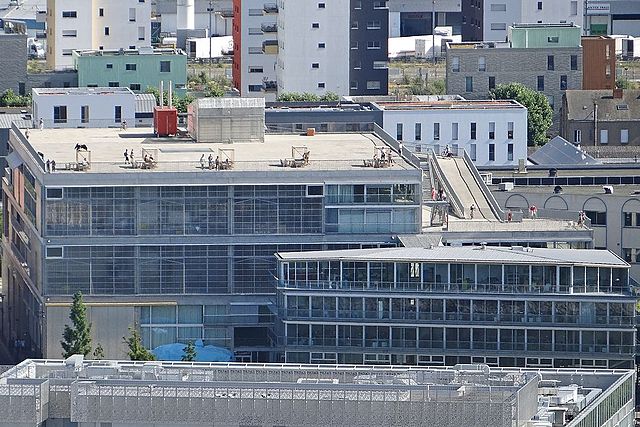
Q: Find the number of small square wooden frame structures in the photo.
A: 5